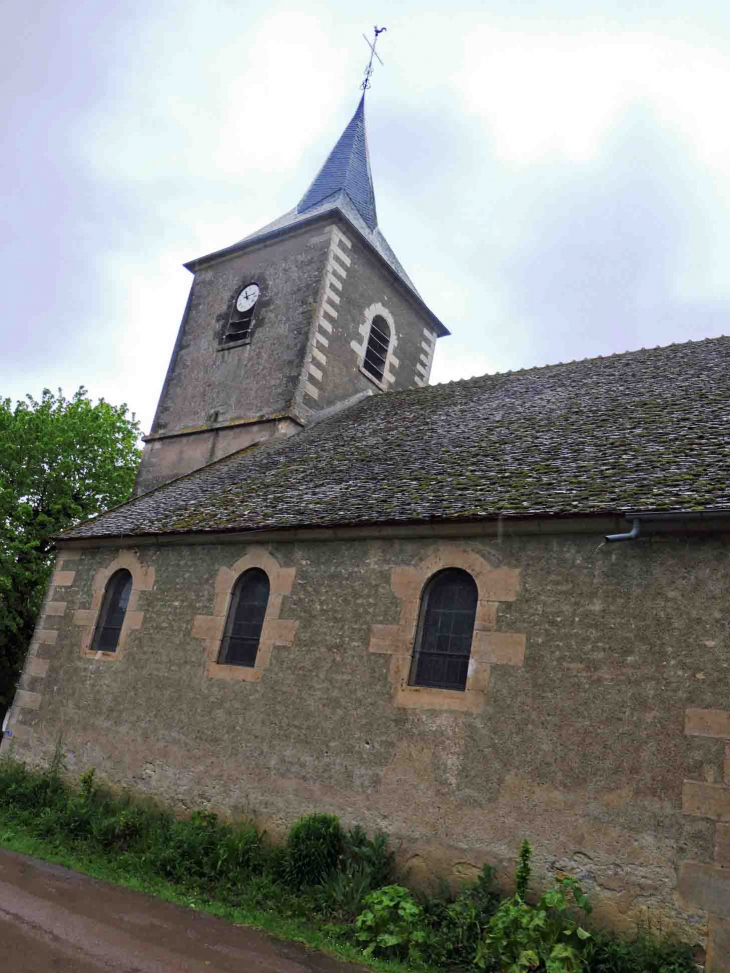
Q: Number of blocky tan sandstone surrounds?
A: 3